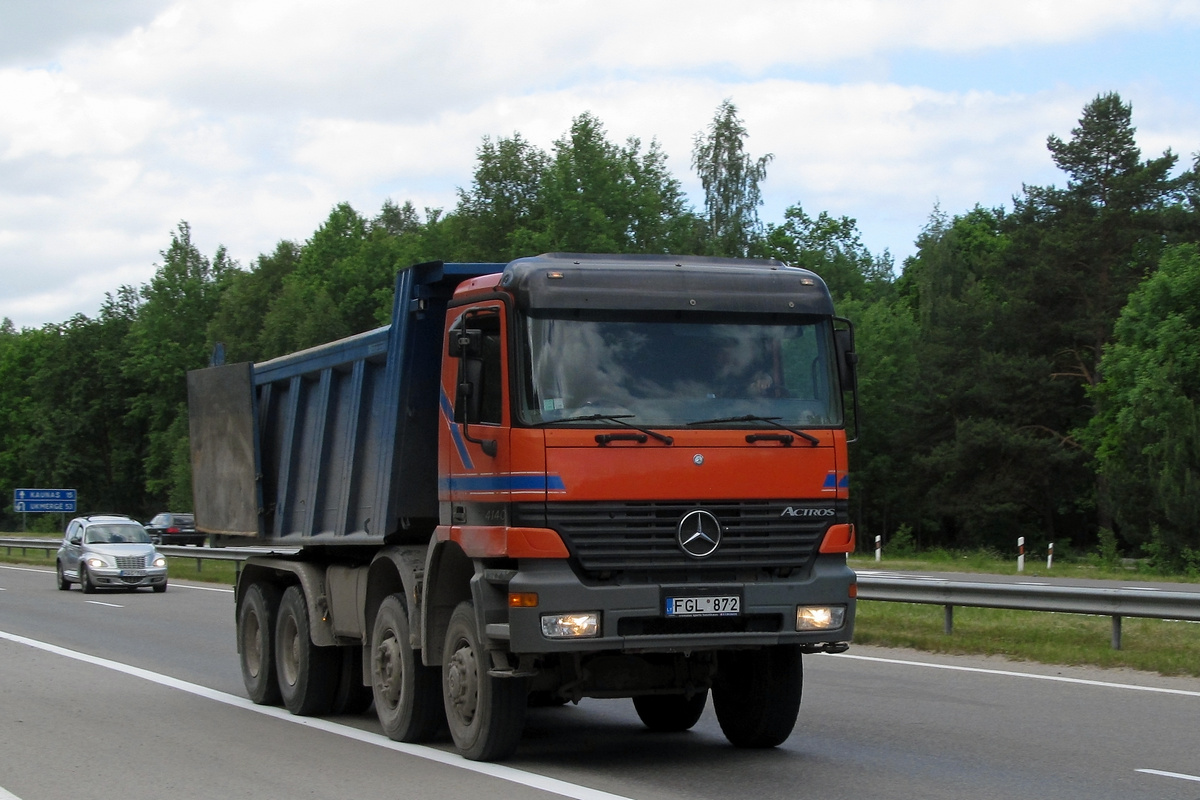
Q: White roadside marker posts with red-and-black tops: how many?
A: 3